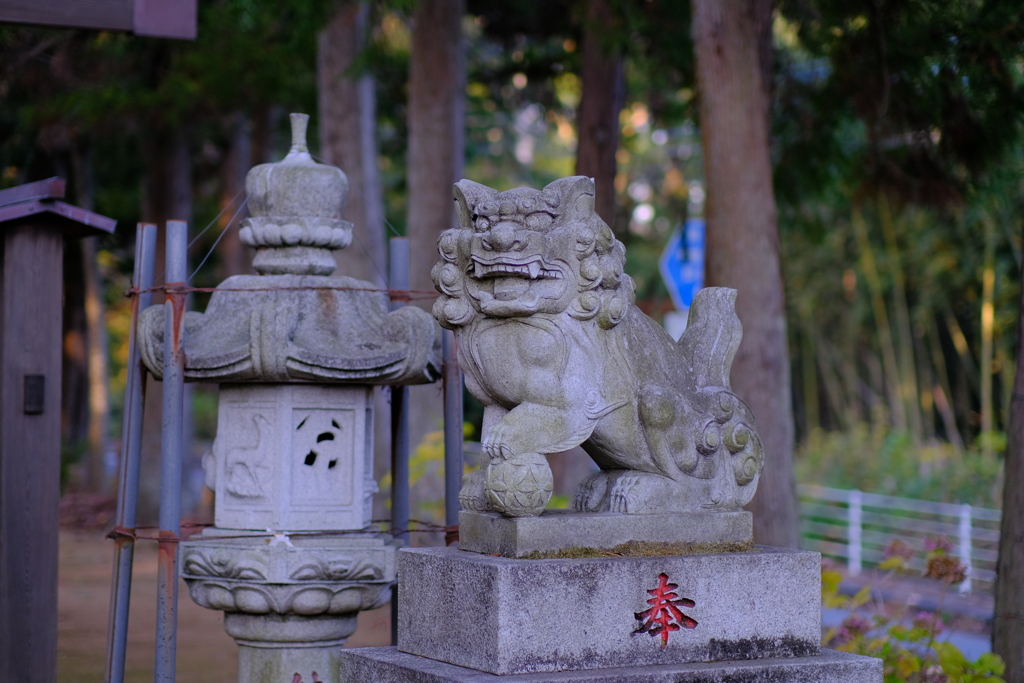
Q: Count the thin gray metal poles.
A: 4